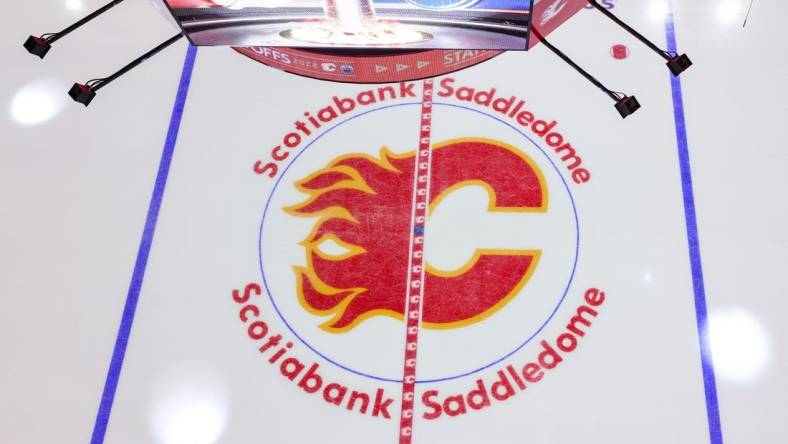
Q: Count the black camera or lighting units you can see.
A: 4